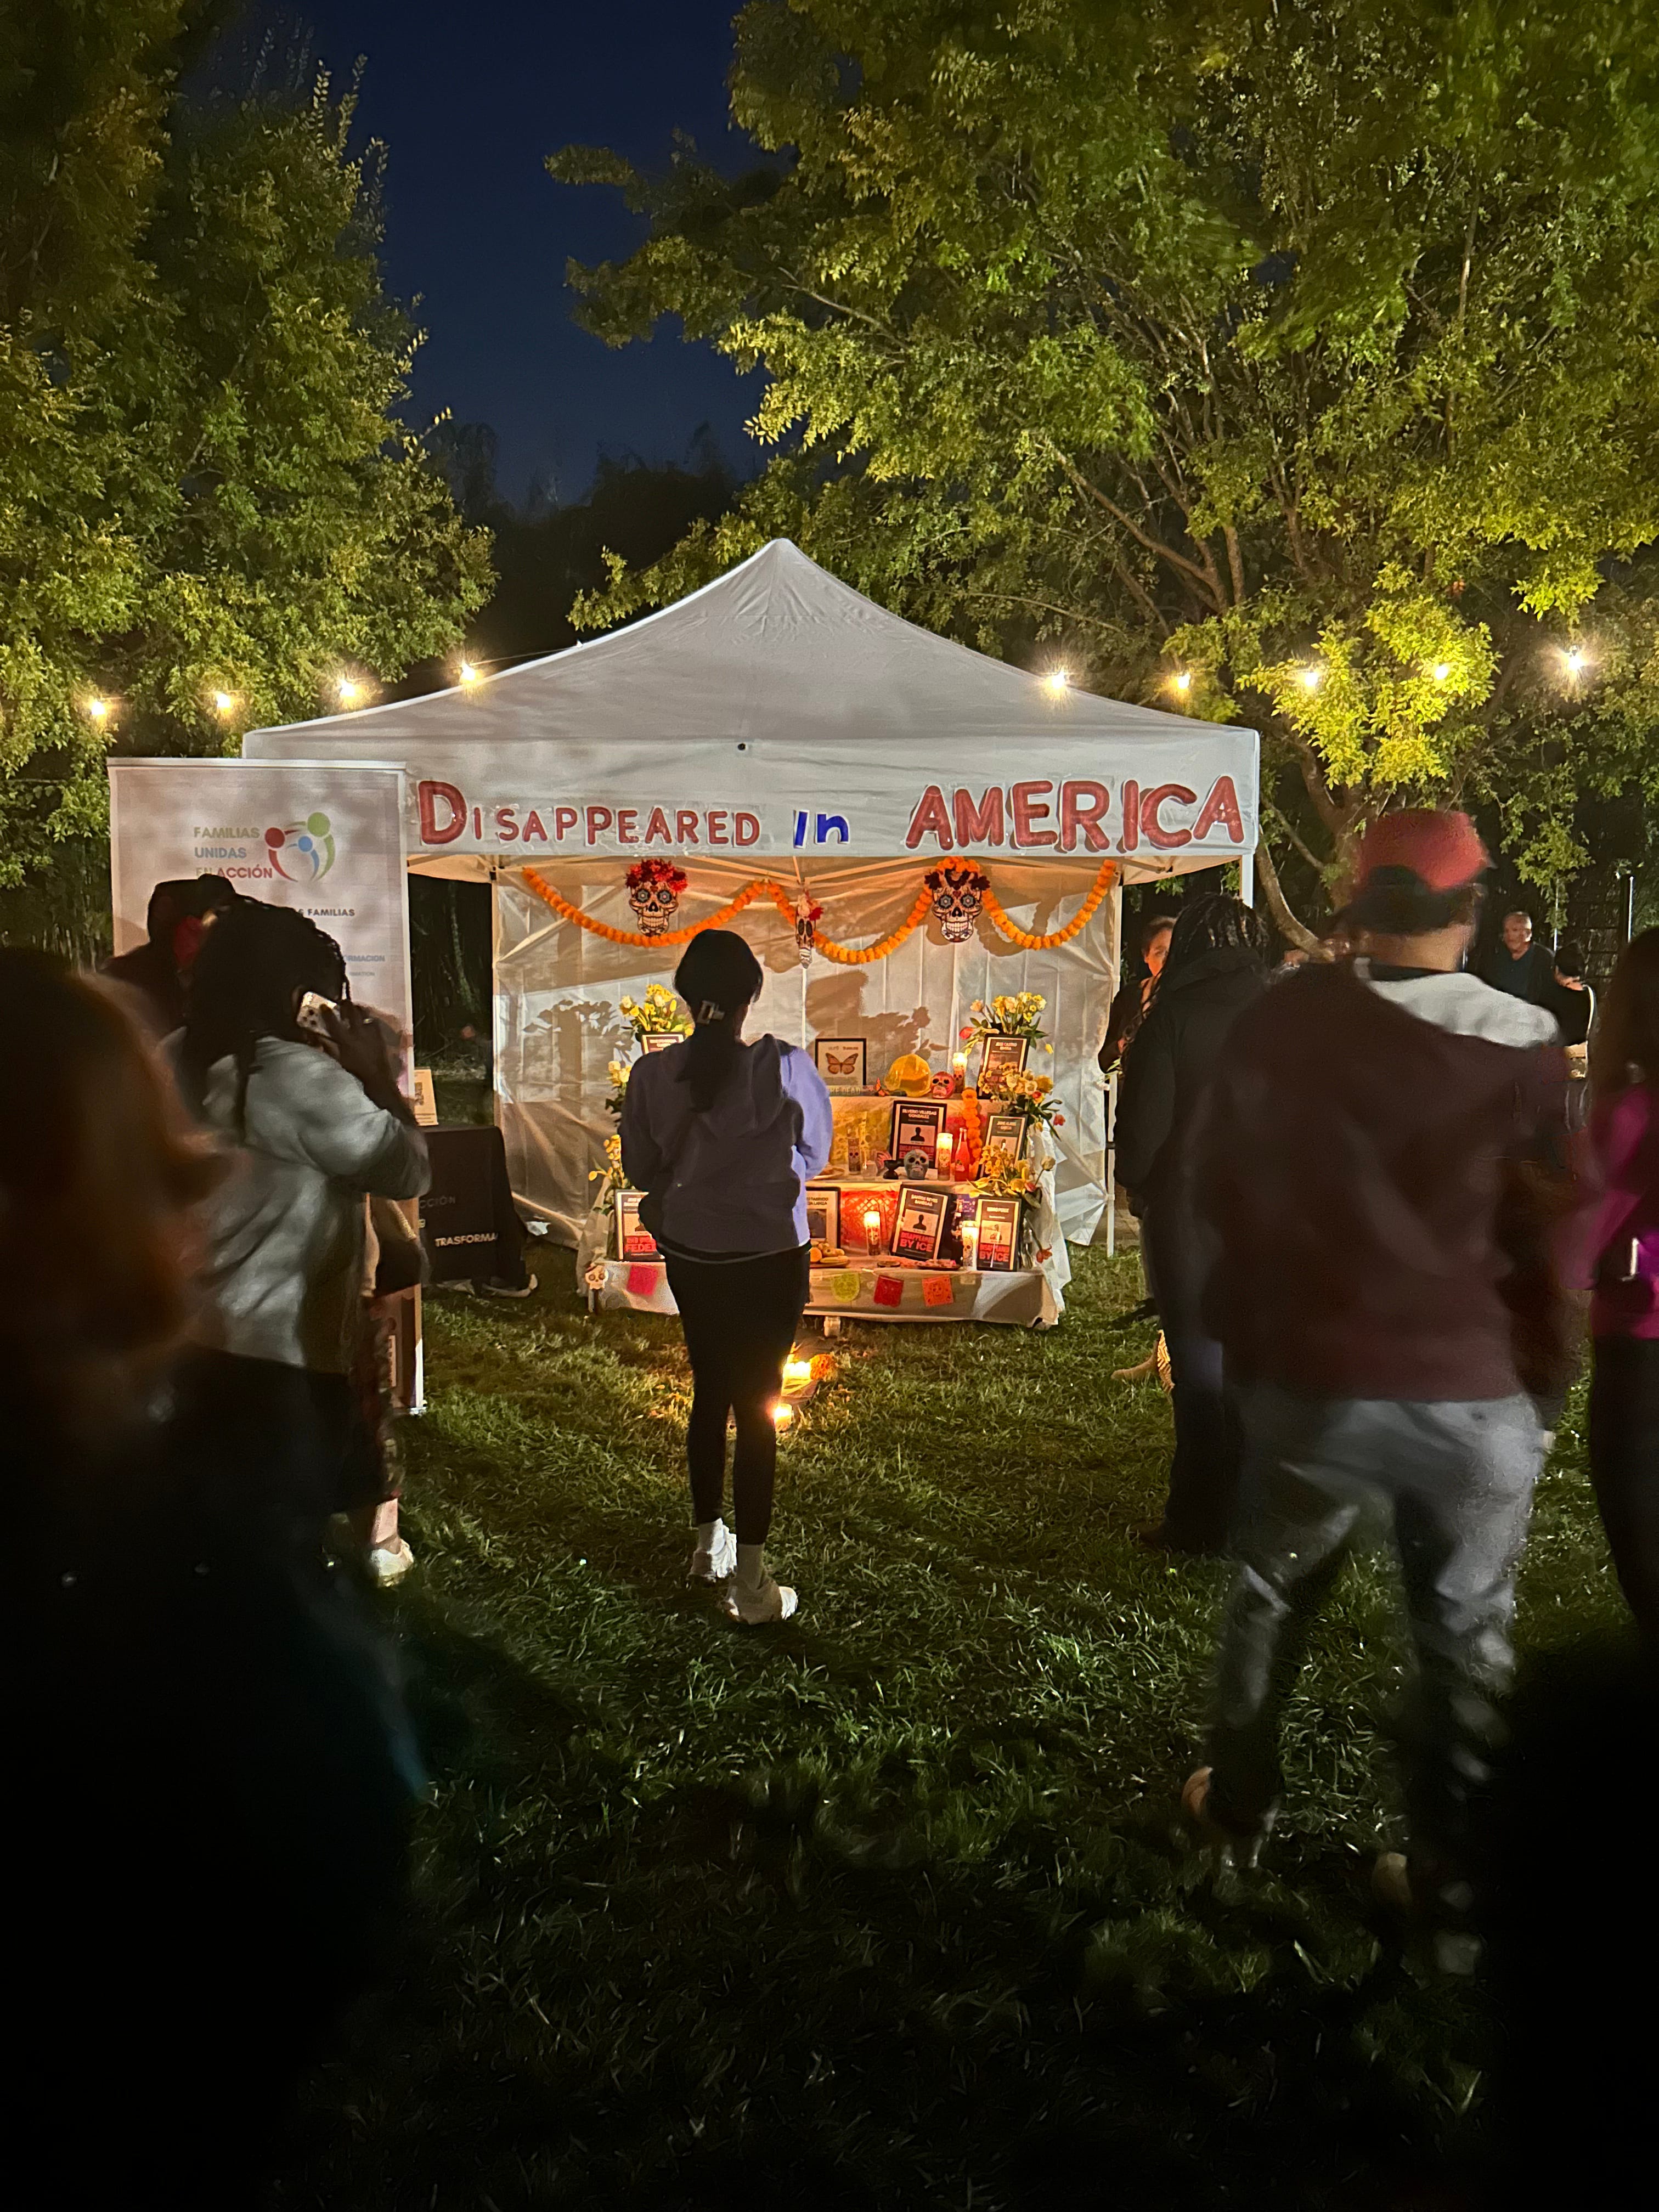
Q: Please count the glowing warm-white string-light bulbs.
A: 9